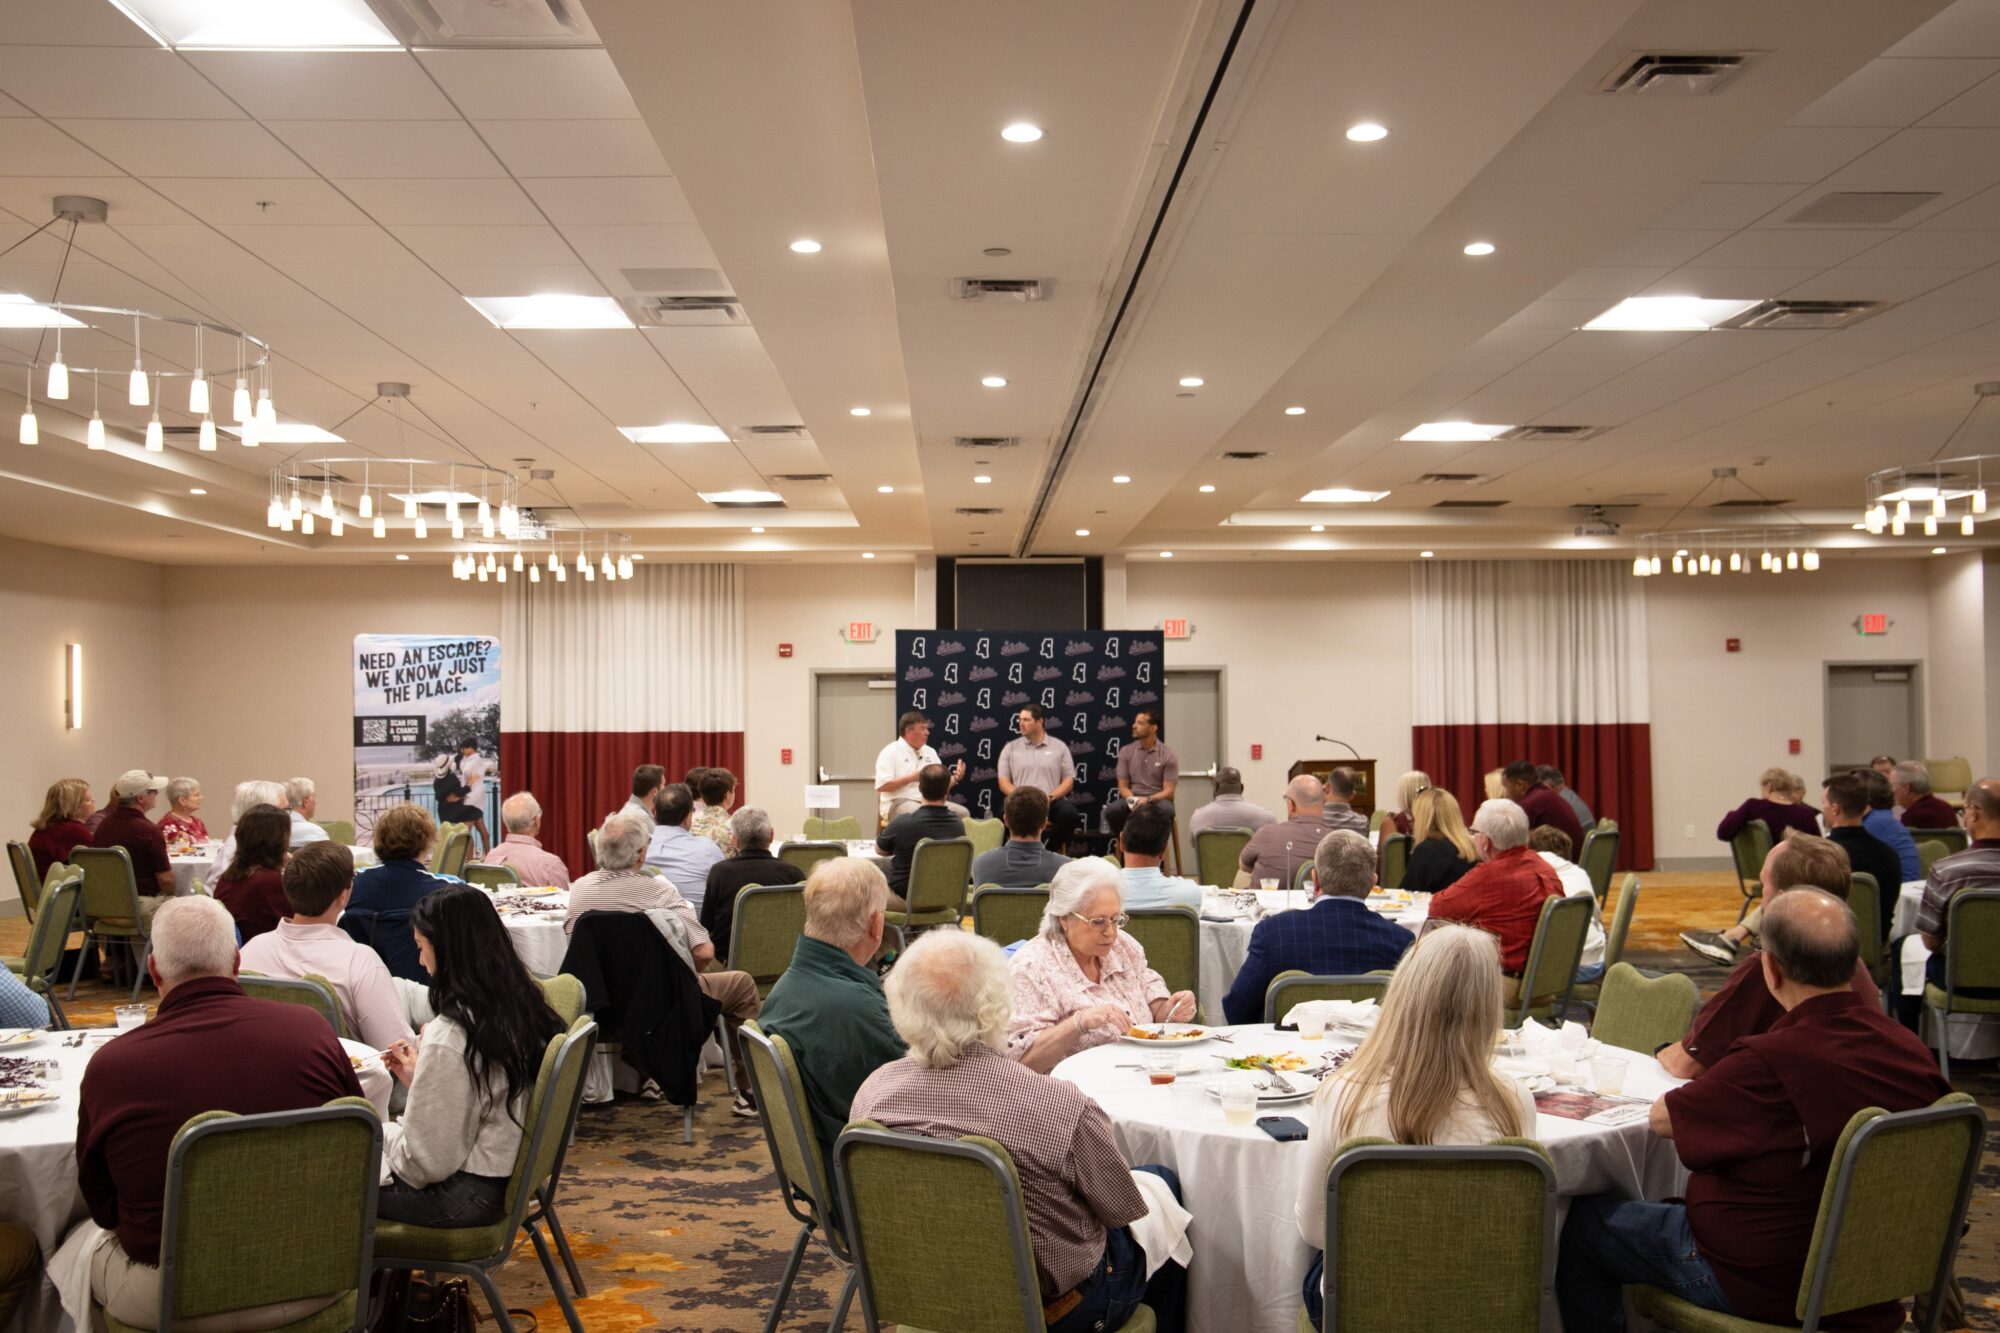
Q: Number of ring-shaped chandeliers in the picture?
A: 5